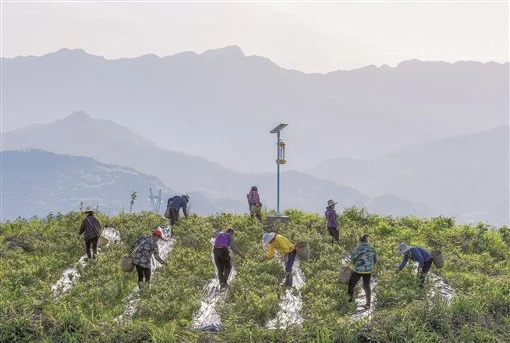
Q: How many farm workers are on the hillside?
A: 9